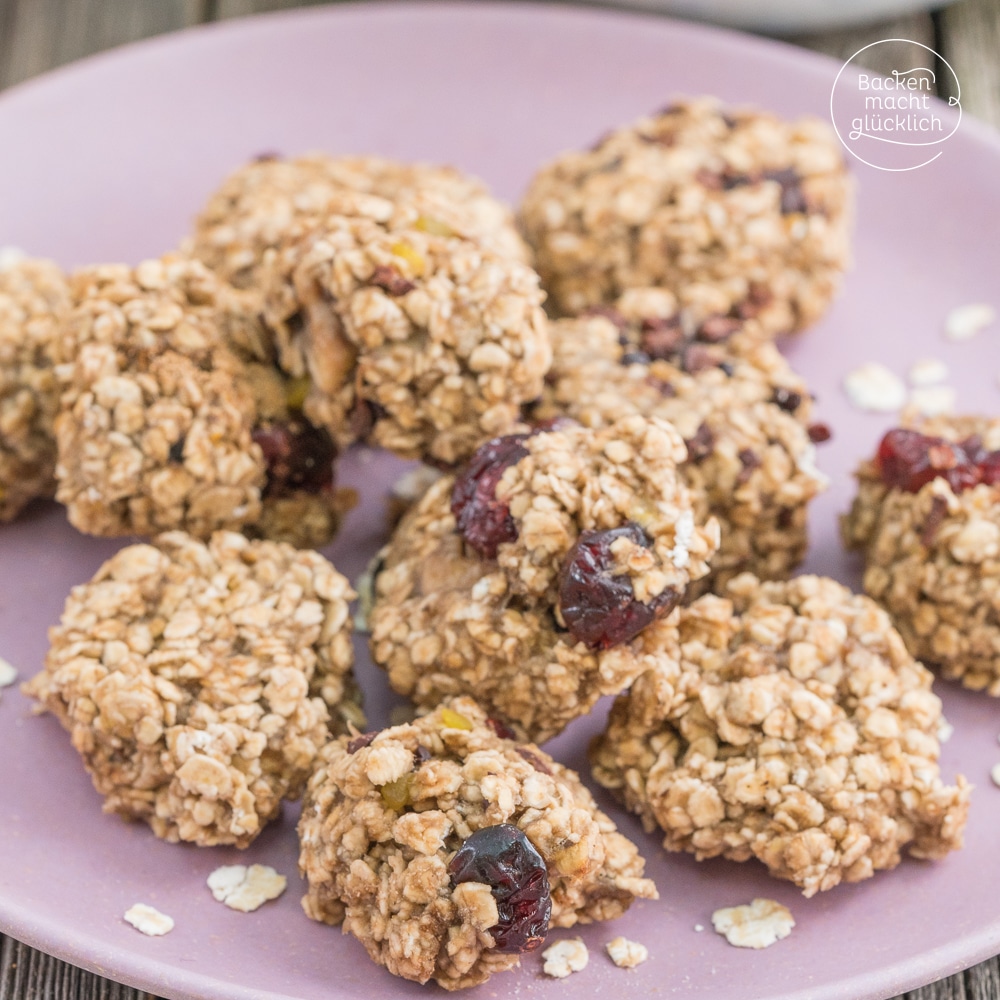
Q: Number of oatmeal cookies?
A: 11